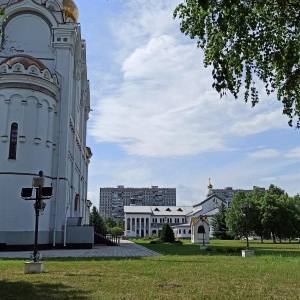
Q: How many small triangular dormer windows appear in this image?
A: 3